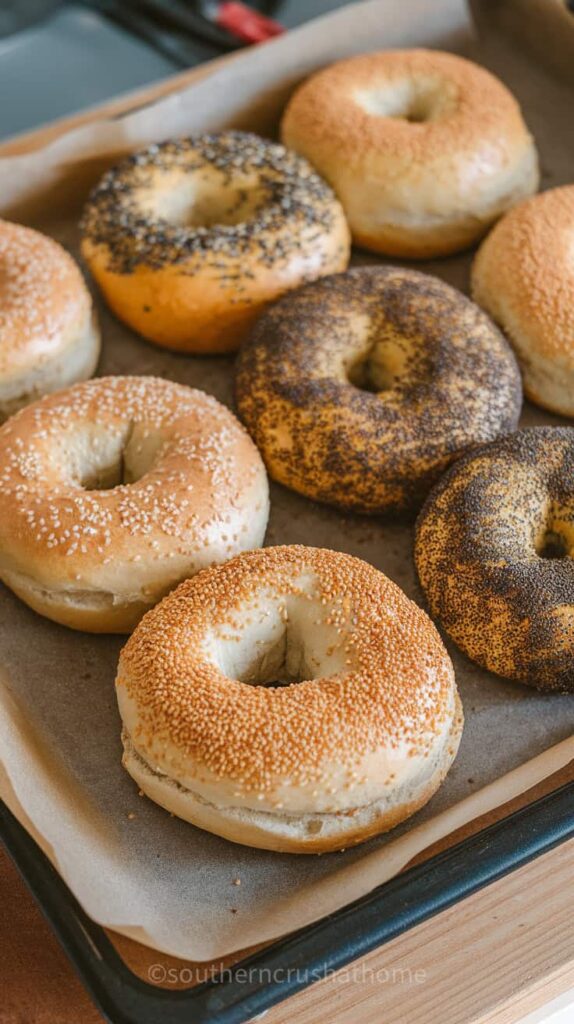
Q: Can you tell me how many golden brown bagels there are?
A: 5